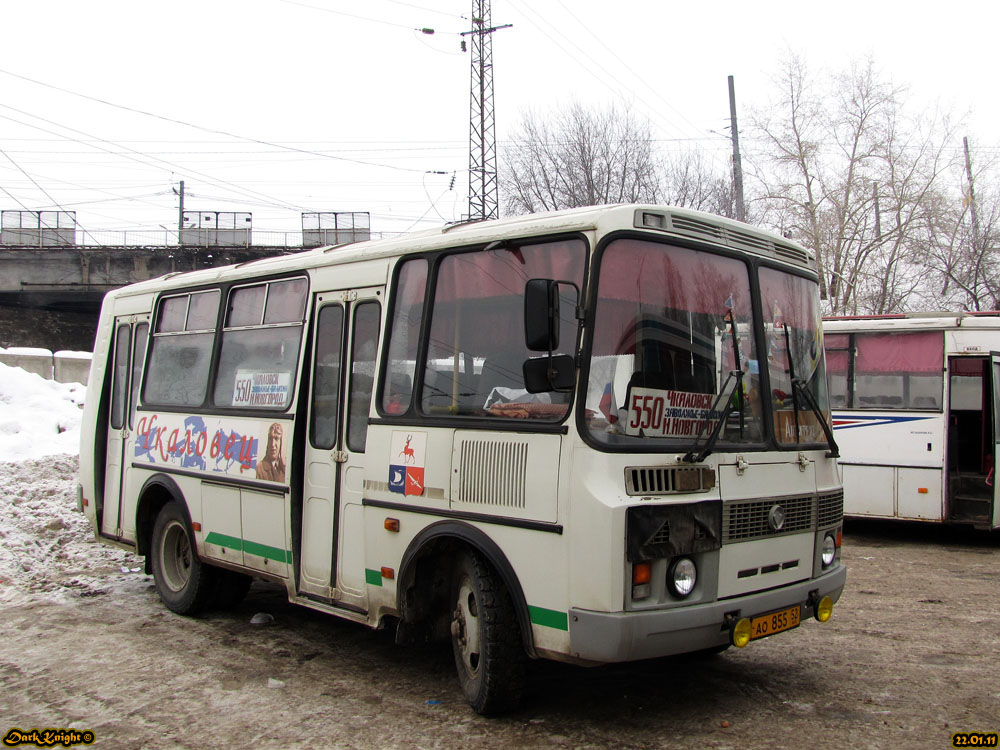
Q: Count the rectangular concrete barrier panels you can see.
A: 2